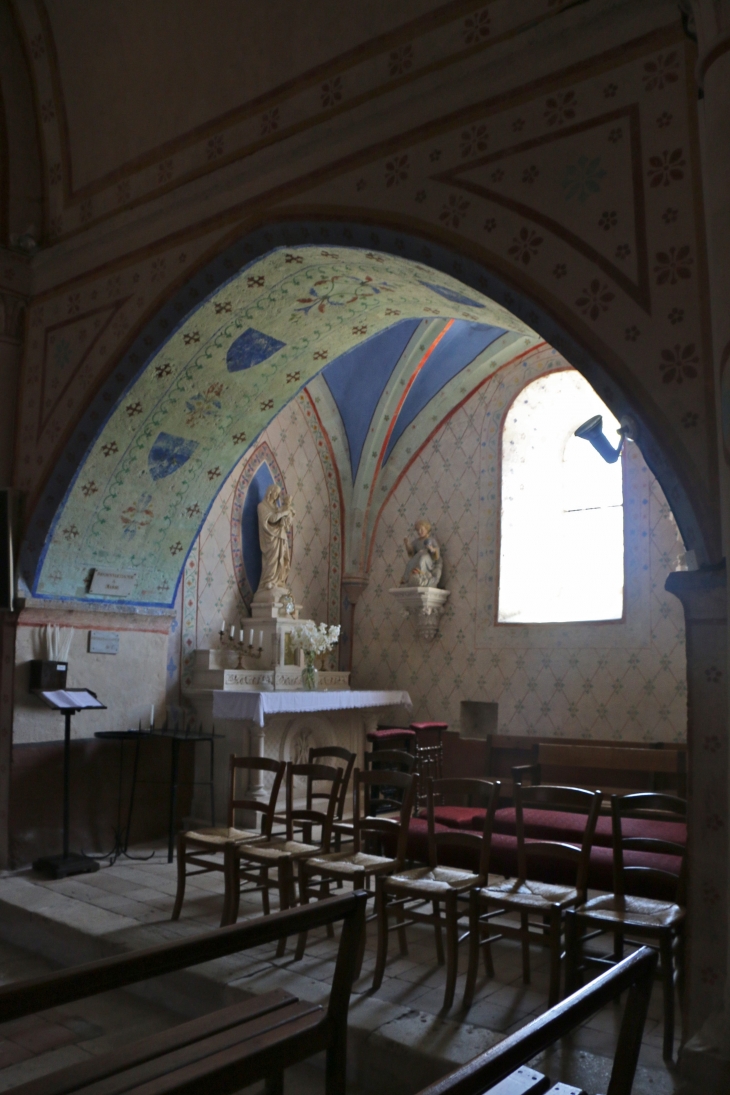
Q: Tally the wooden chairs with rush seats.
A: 8